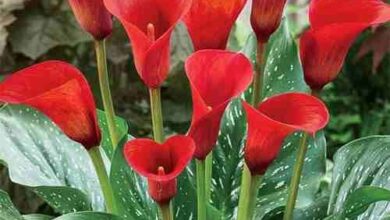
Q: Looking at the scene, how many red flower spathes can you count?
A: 9